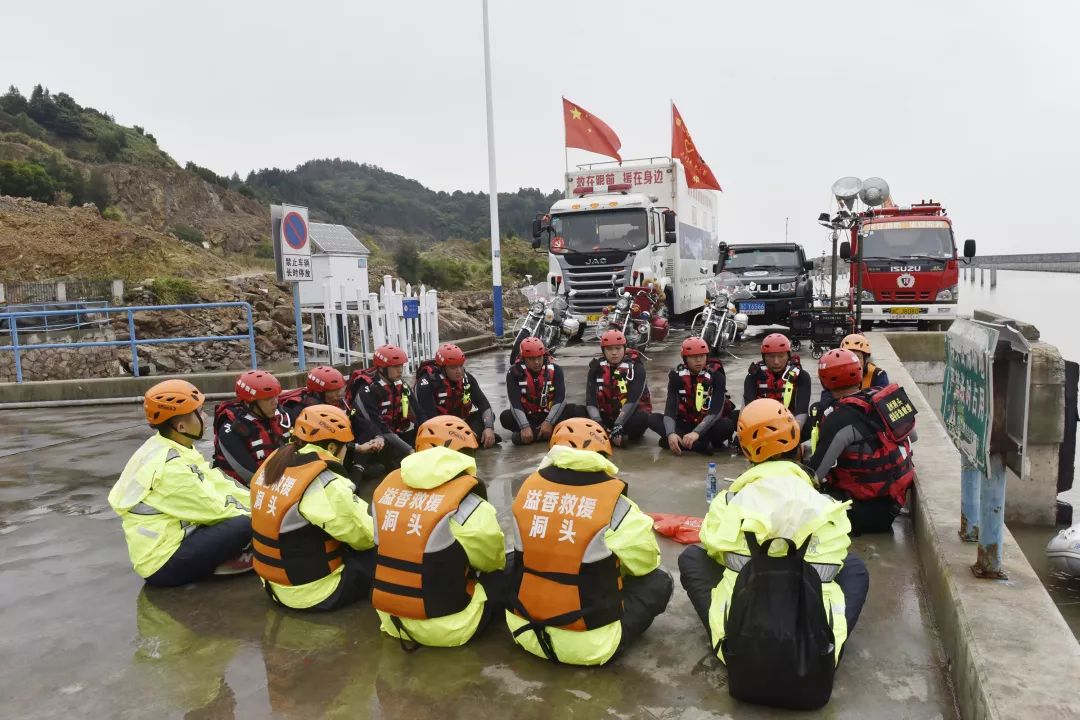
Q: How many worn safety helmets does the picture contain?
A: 15